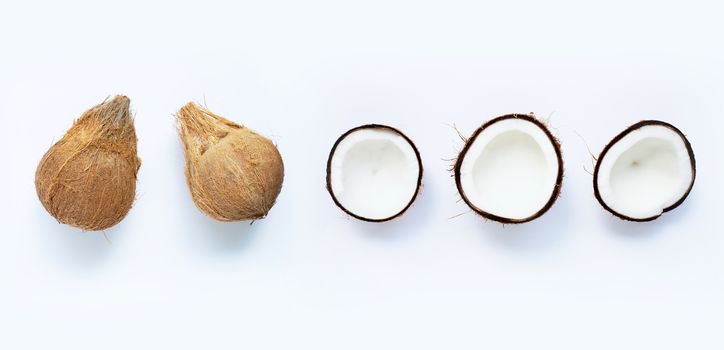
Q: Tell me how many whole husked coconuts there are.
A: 2